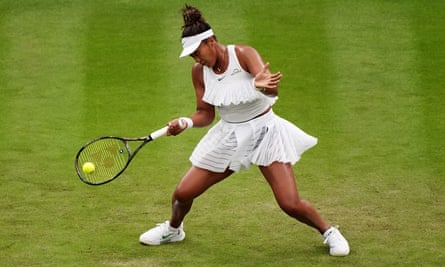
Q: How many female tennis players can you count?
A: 1